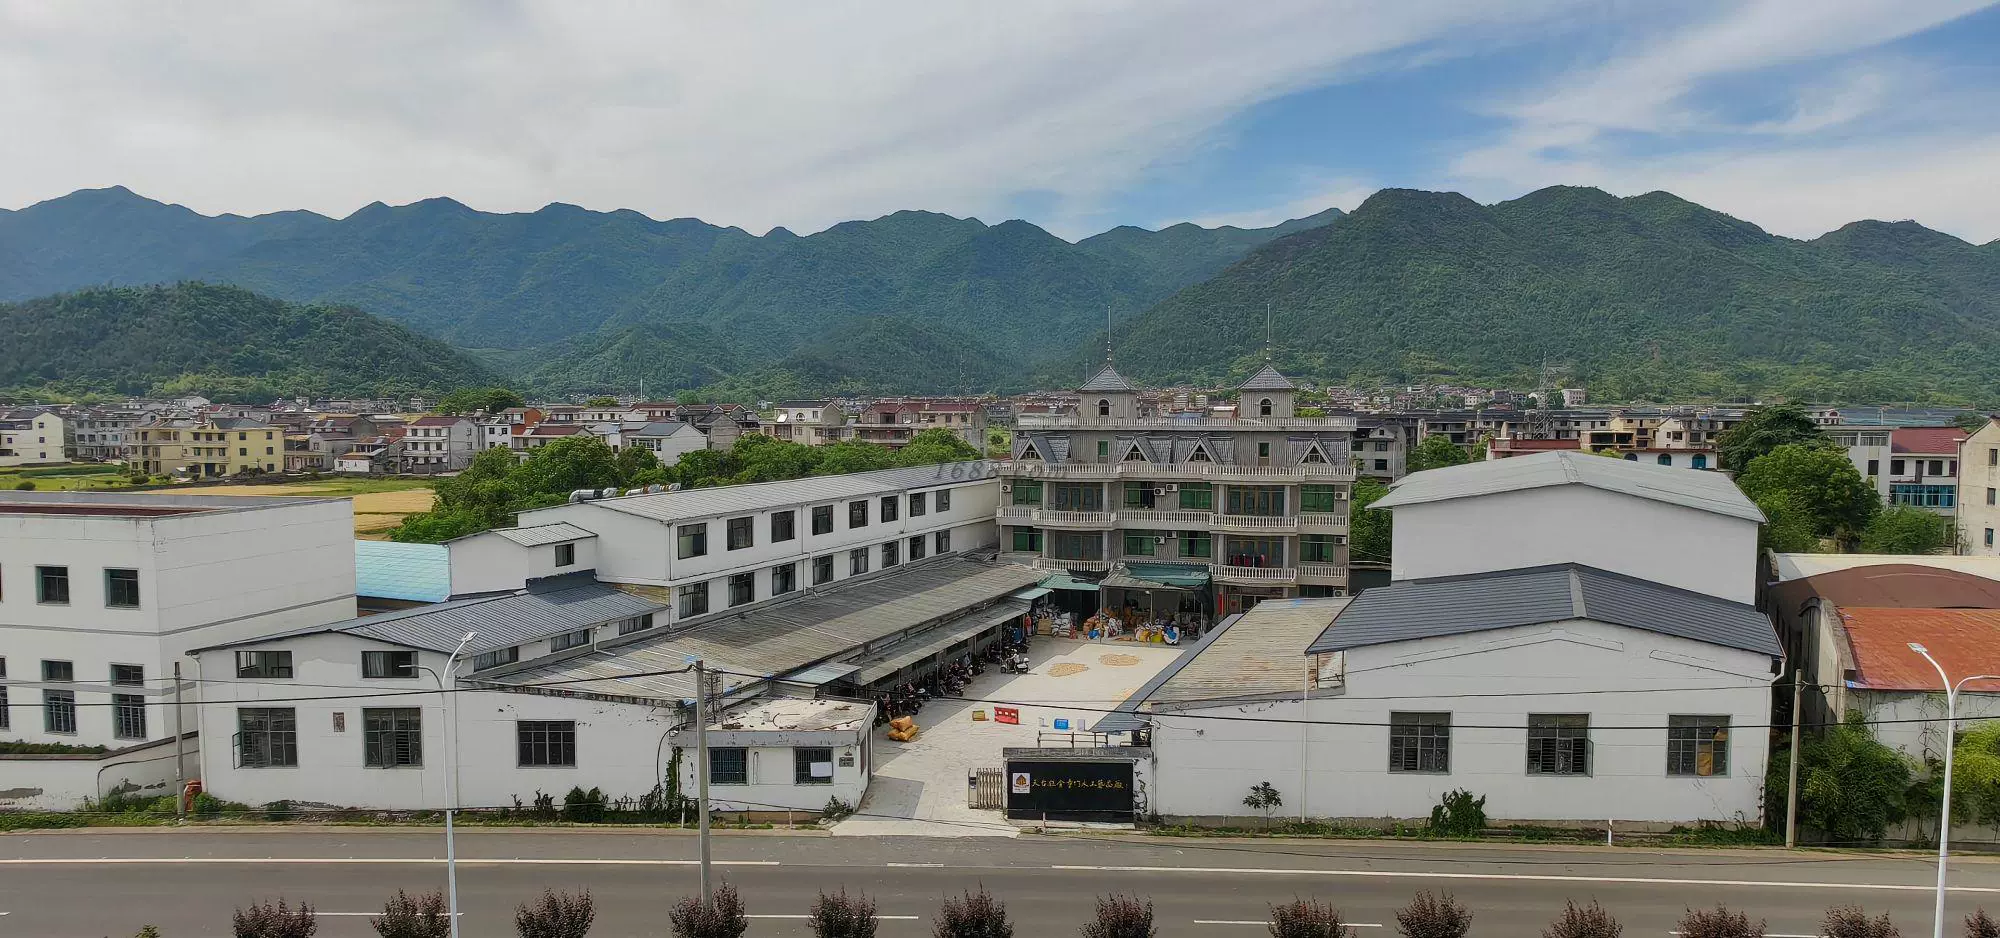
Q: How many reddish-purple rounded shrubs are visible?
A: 13